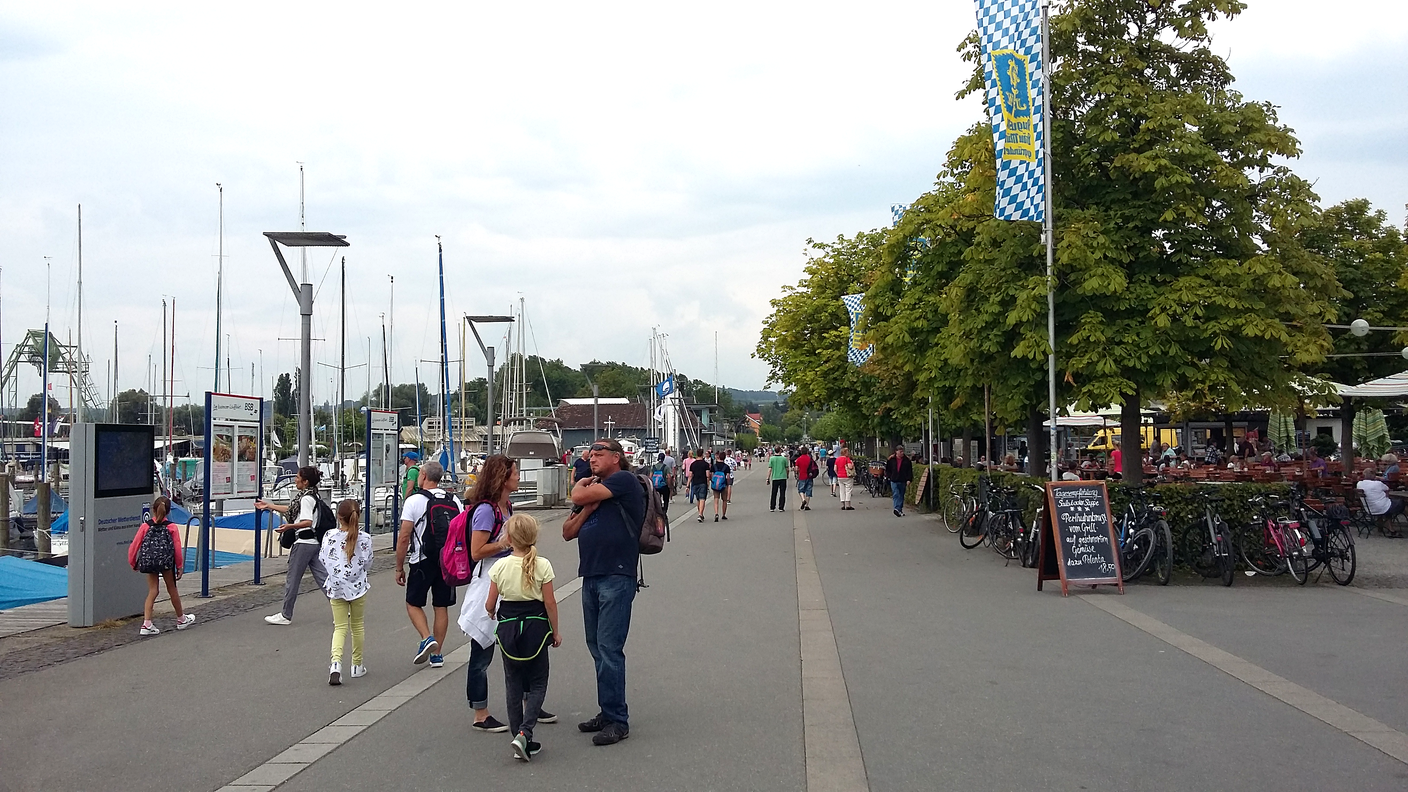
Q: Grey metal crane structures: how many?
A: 1